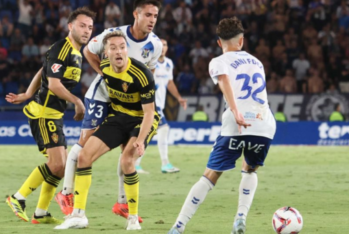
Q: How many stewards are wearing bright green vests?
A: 3